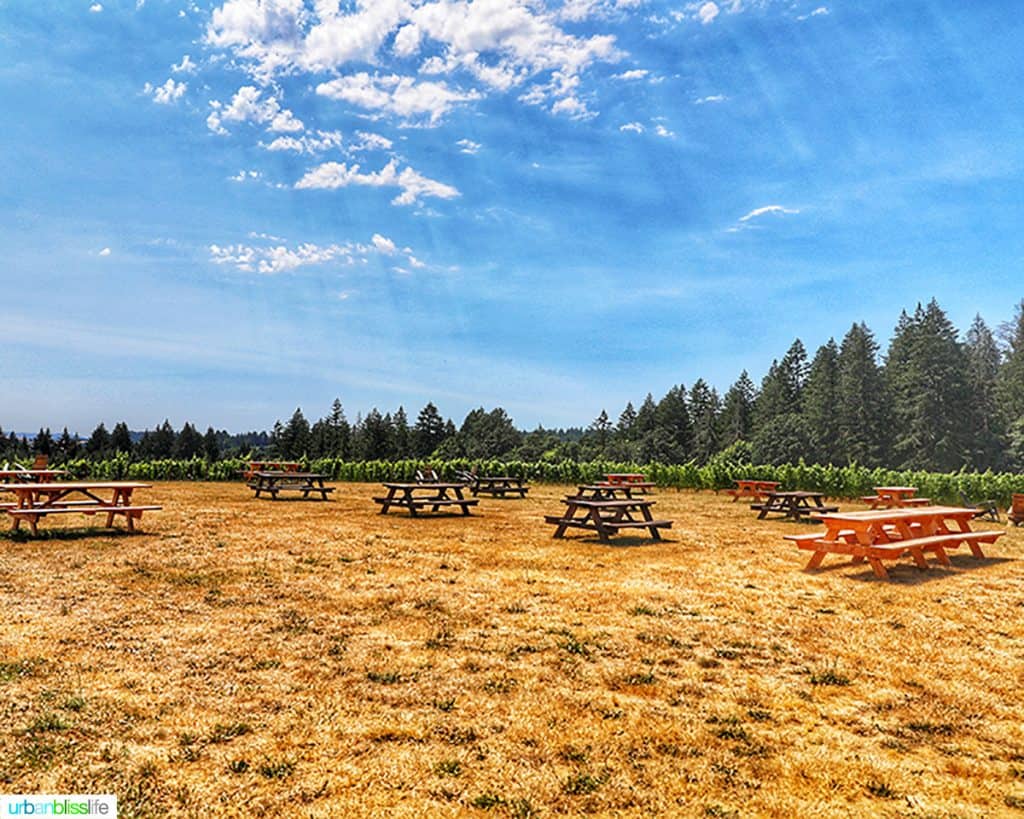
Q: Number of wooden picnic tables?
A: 13